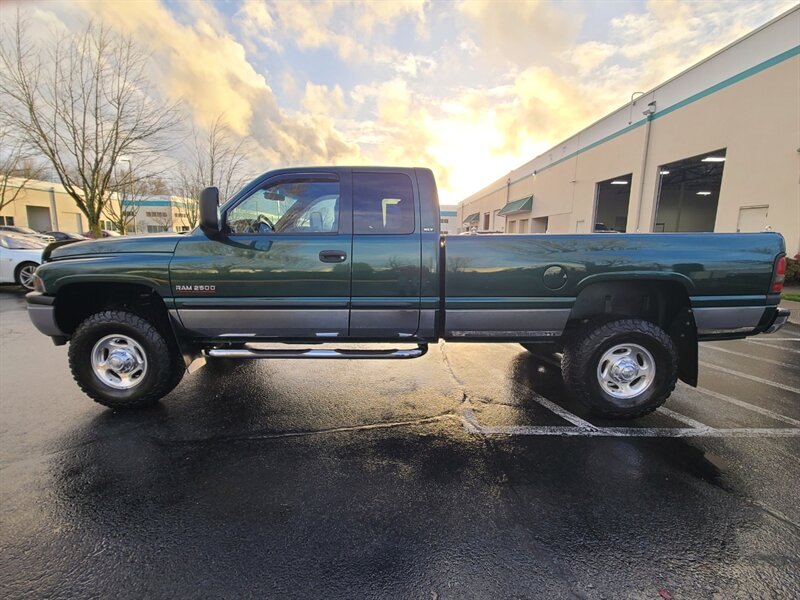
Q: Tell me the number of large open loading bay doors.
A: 2